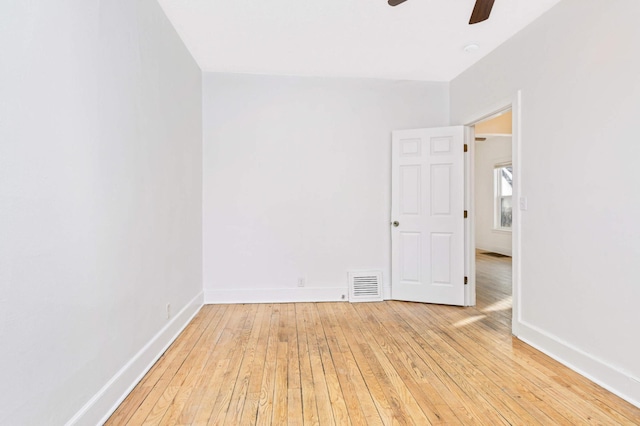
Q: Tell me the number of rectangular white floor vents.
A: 1